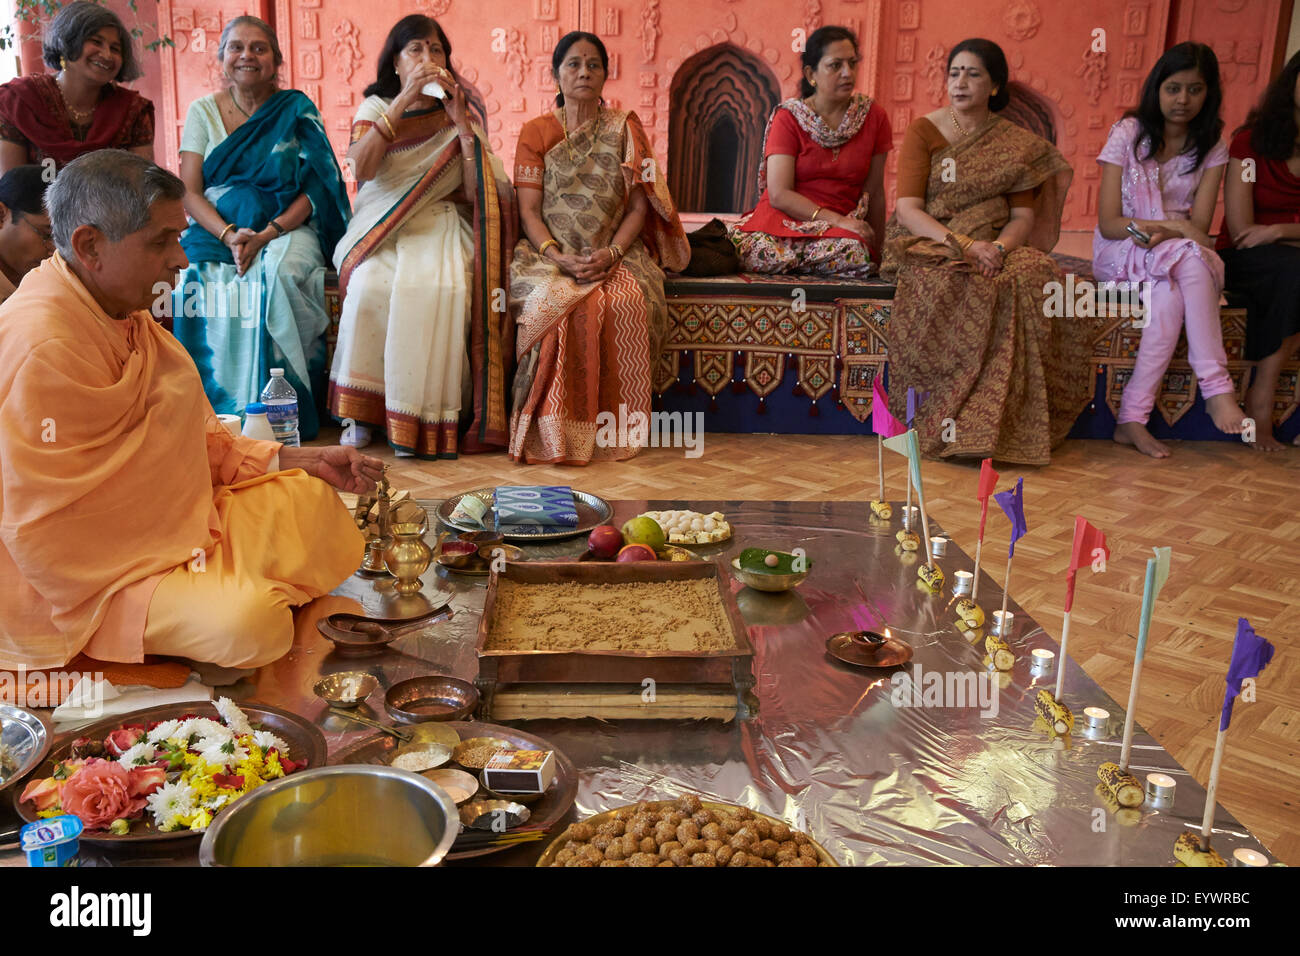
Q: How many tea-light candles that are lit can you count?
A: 8